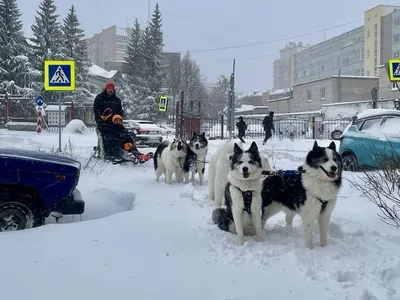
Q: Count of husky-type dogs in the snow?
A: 5